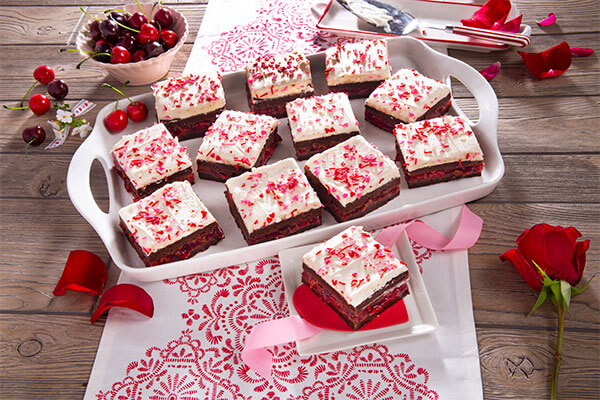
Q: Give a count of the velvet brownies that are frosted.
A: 12